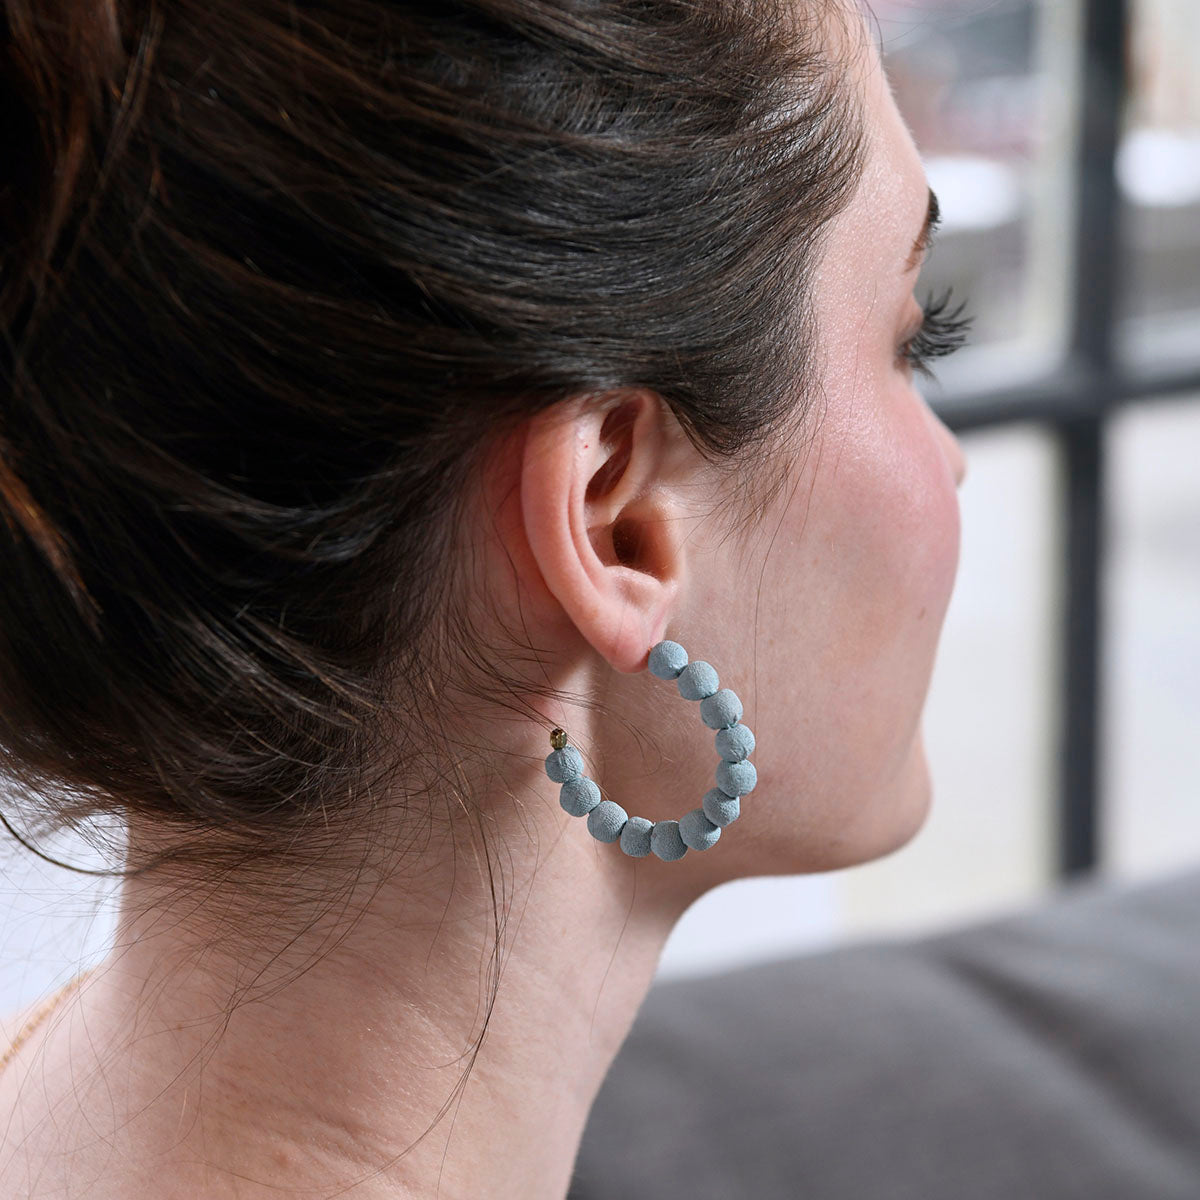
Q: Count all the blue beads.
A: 12